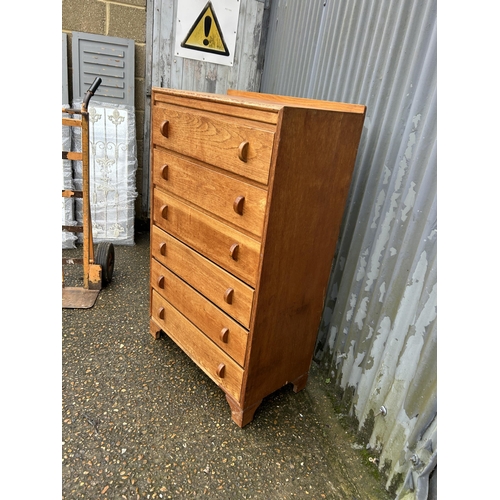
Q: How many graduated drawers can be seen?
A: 6